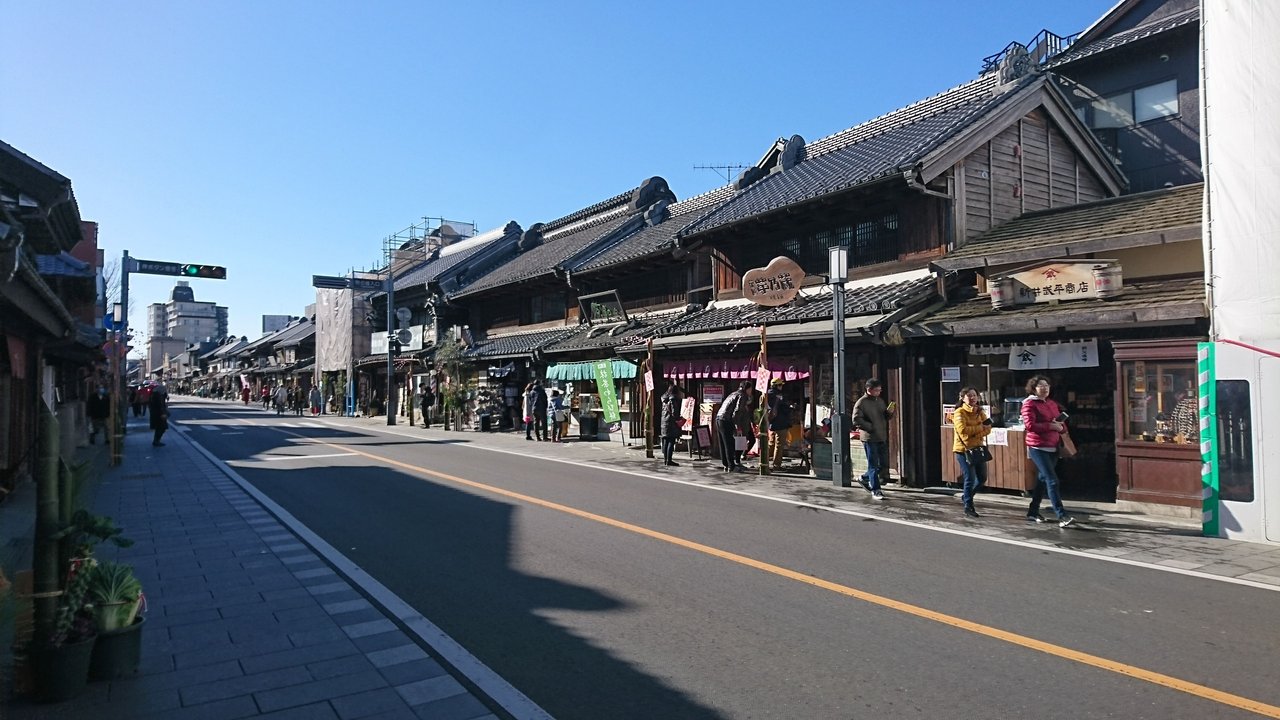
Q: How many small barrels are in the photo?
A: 2